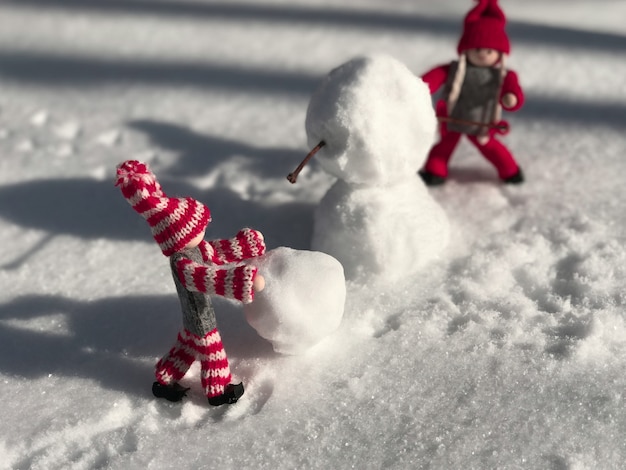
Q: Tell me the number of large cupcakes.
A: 0